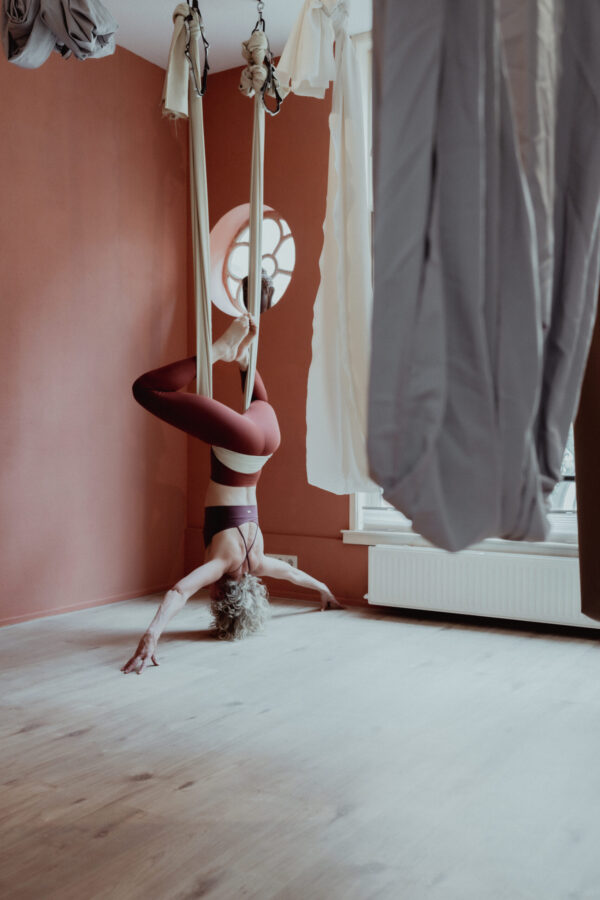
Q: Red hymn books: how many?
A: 0